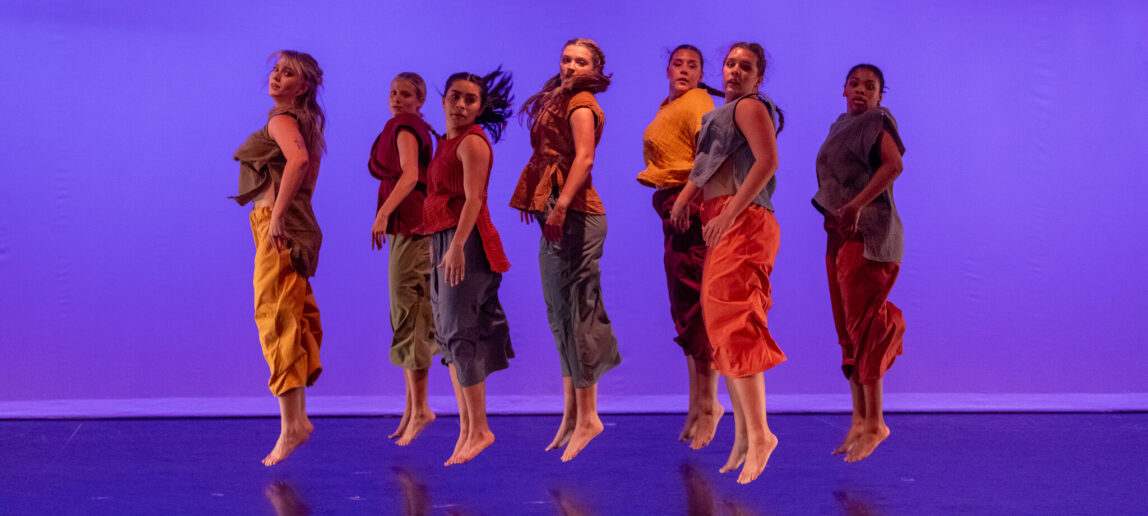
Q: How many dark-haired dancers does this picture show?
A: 4